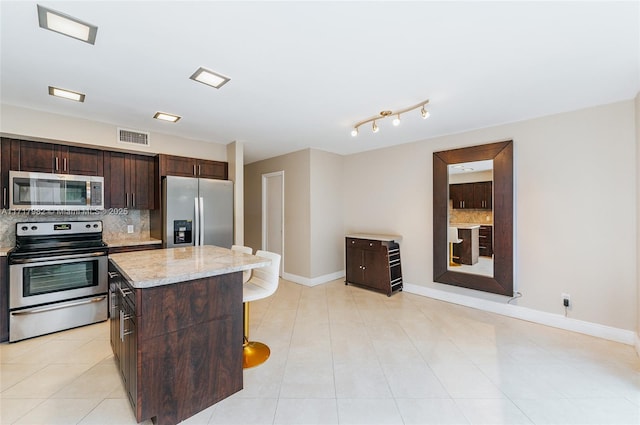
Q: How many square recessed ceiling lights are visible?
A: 4